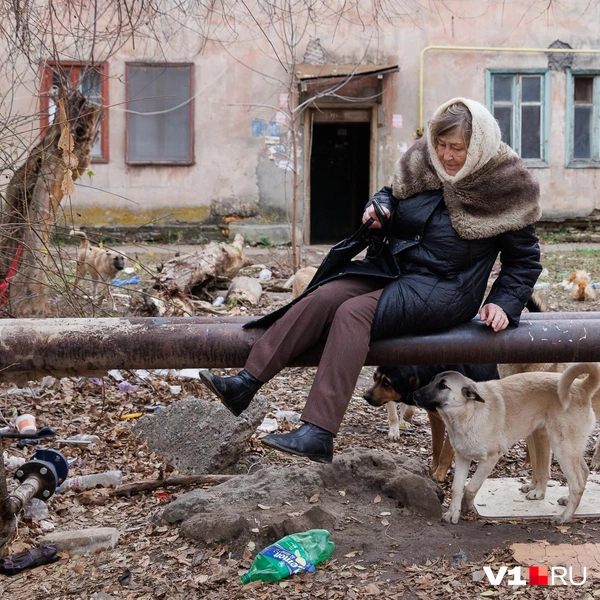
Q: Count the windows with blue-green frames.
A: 2